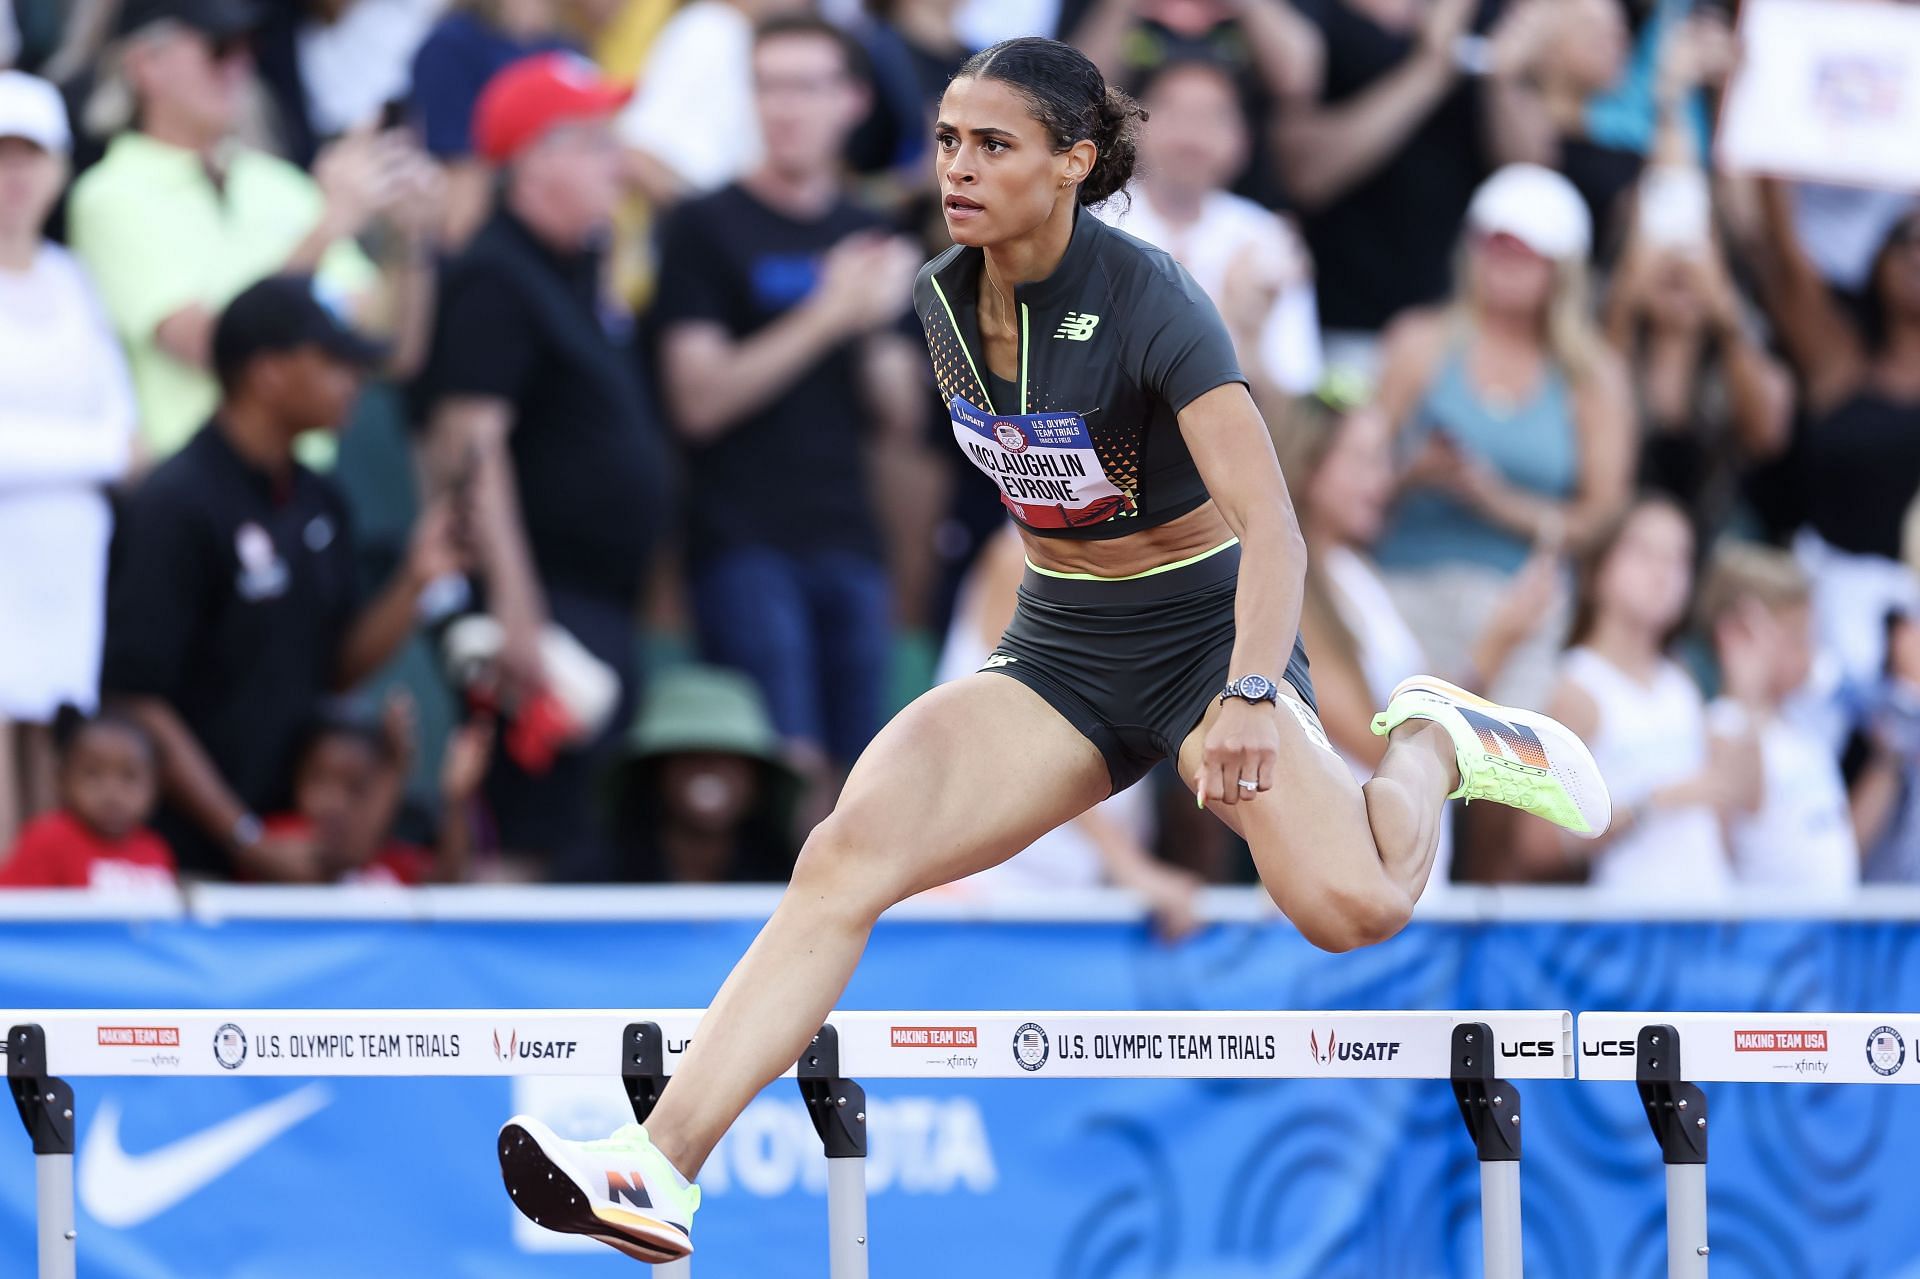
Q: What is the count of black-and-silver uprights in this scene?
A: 5